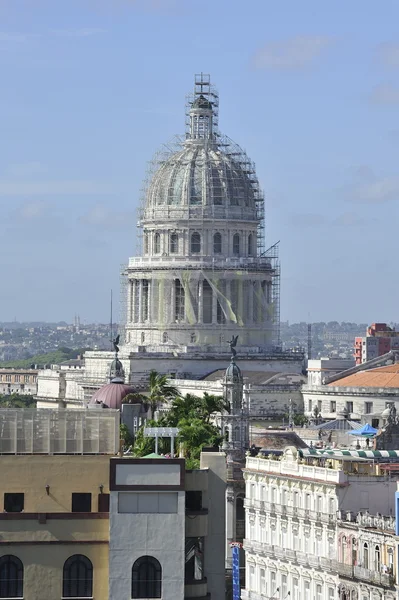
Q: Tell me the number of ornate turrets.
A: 2